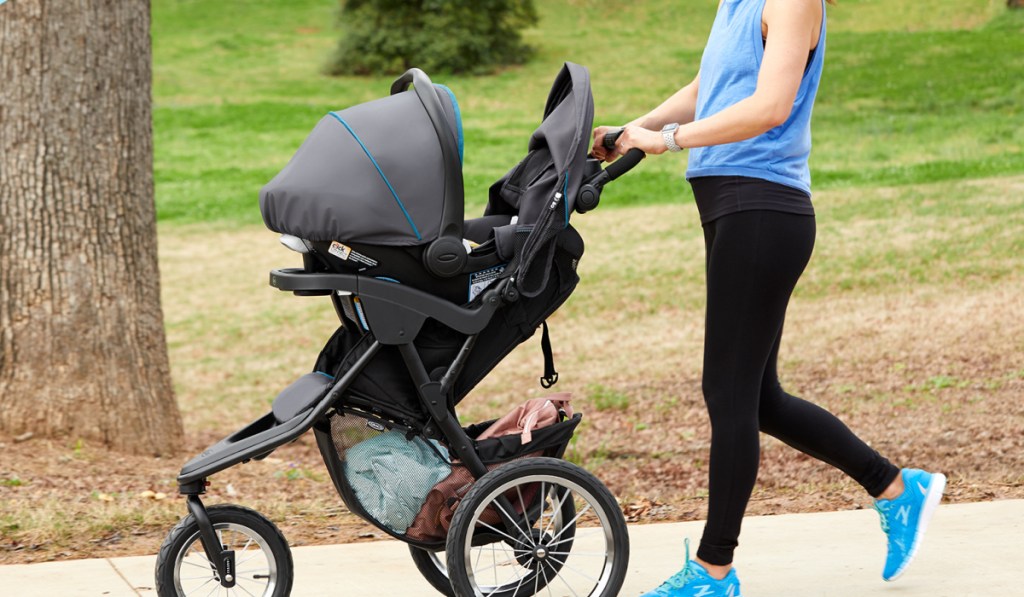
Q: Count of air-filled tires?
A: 3